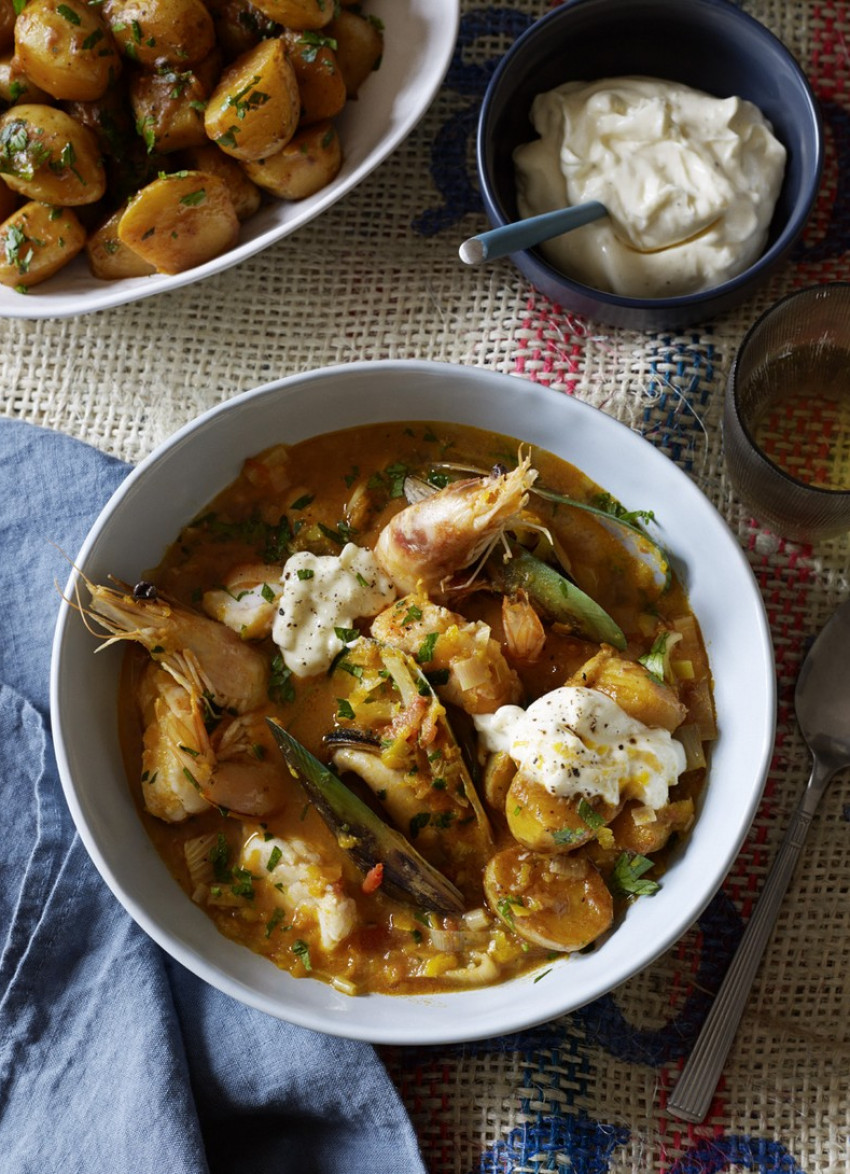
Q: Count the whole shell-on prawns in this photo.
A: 3